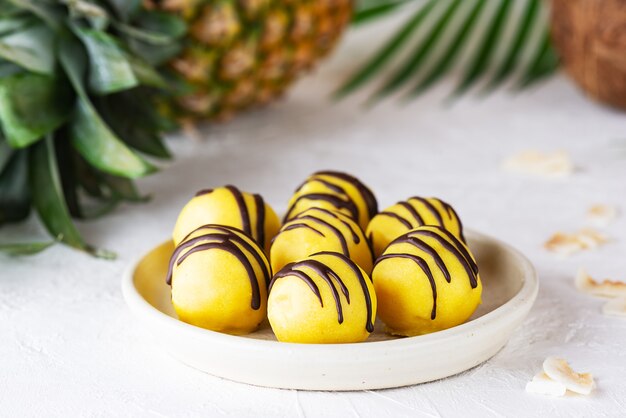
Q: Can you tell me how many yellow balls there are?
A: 7